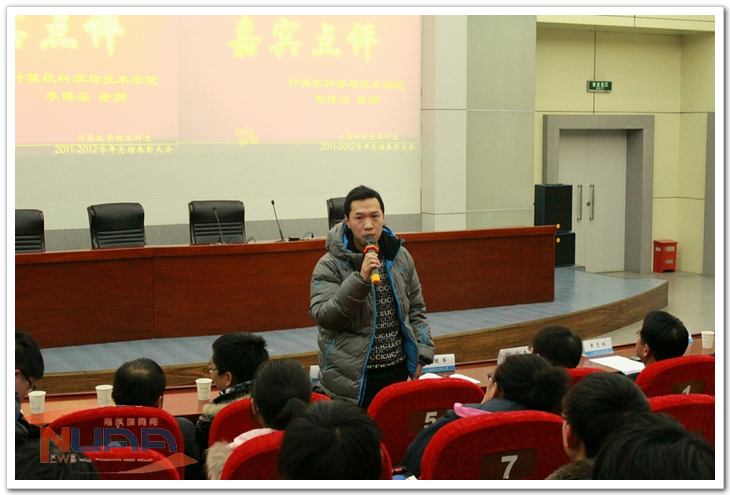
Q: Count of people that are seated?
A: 11